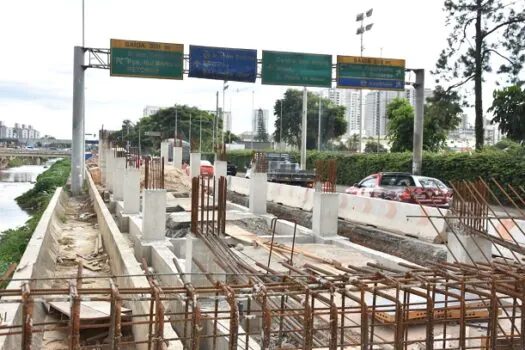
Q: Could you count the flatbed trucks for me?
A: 1